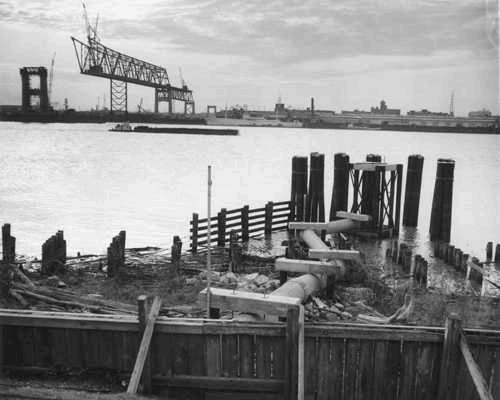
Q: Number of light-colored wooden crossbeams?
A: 5